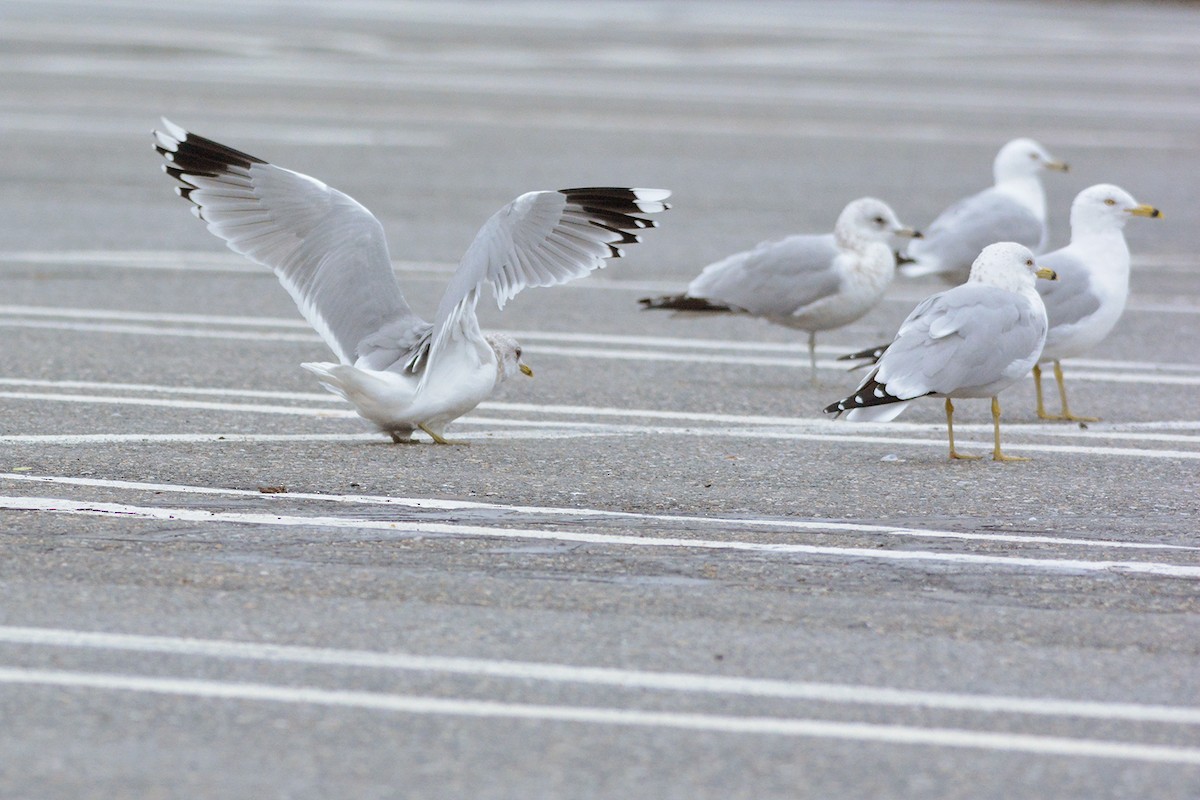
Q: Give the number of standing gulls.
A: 4